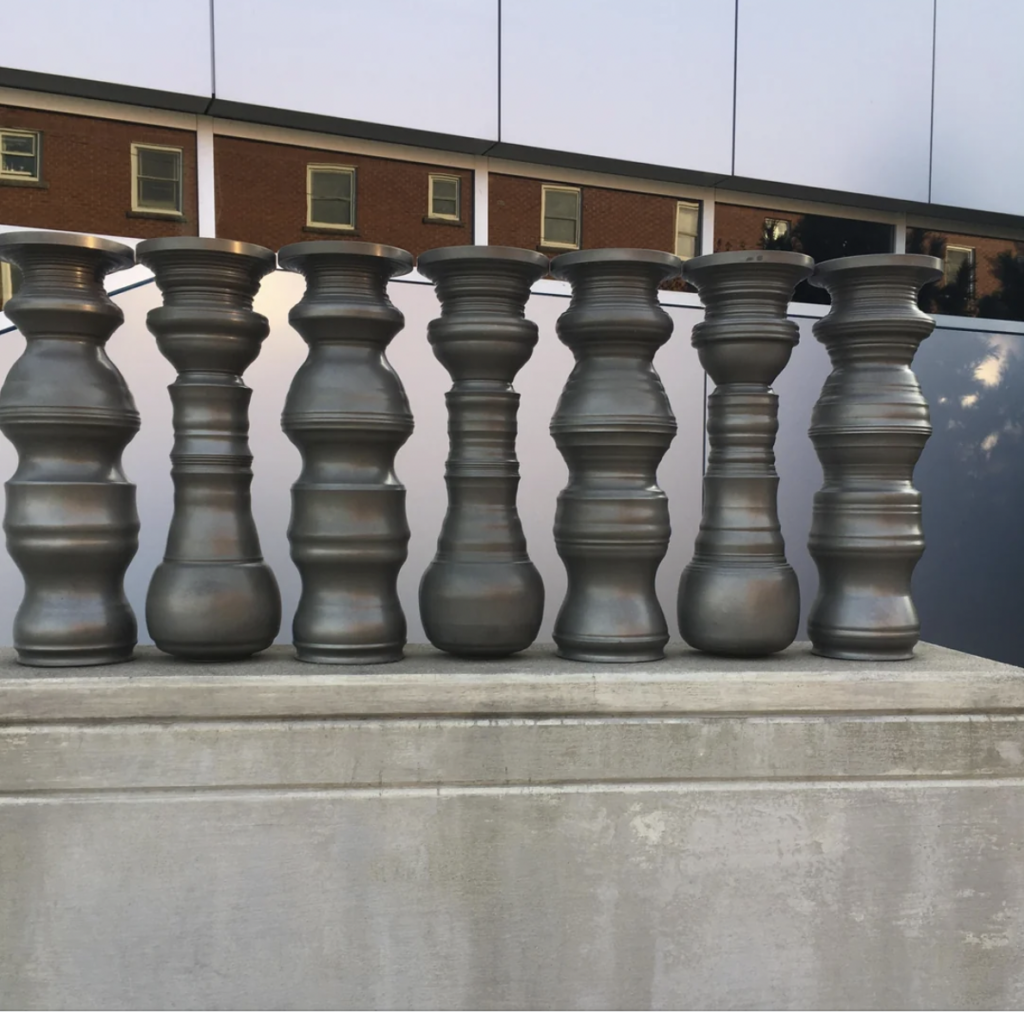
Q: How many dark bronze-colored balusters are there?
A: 7